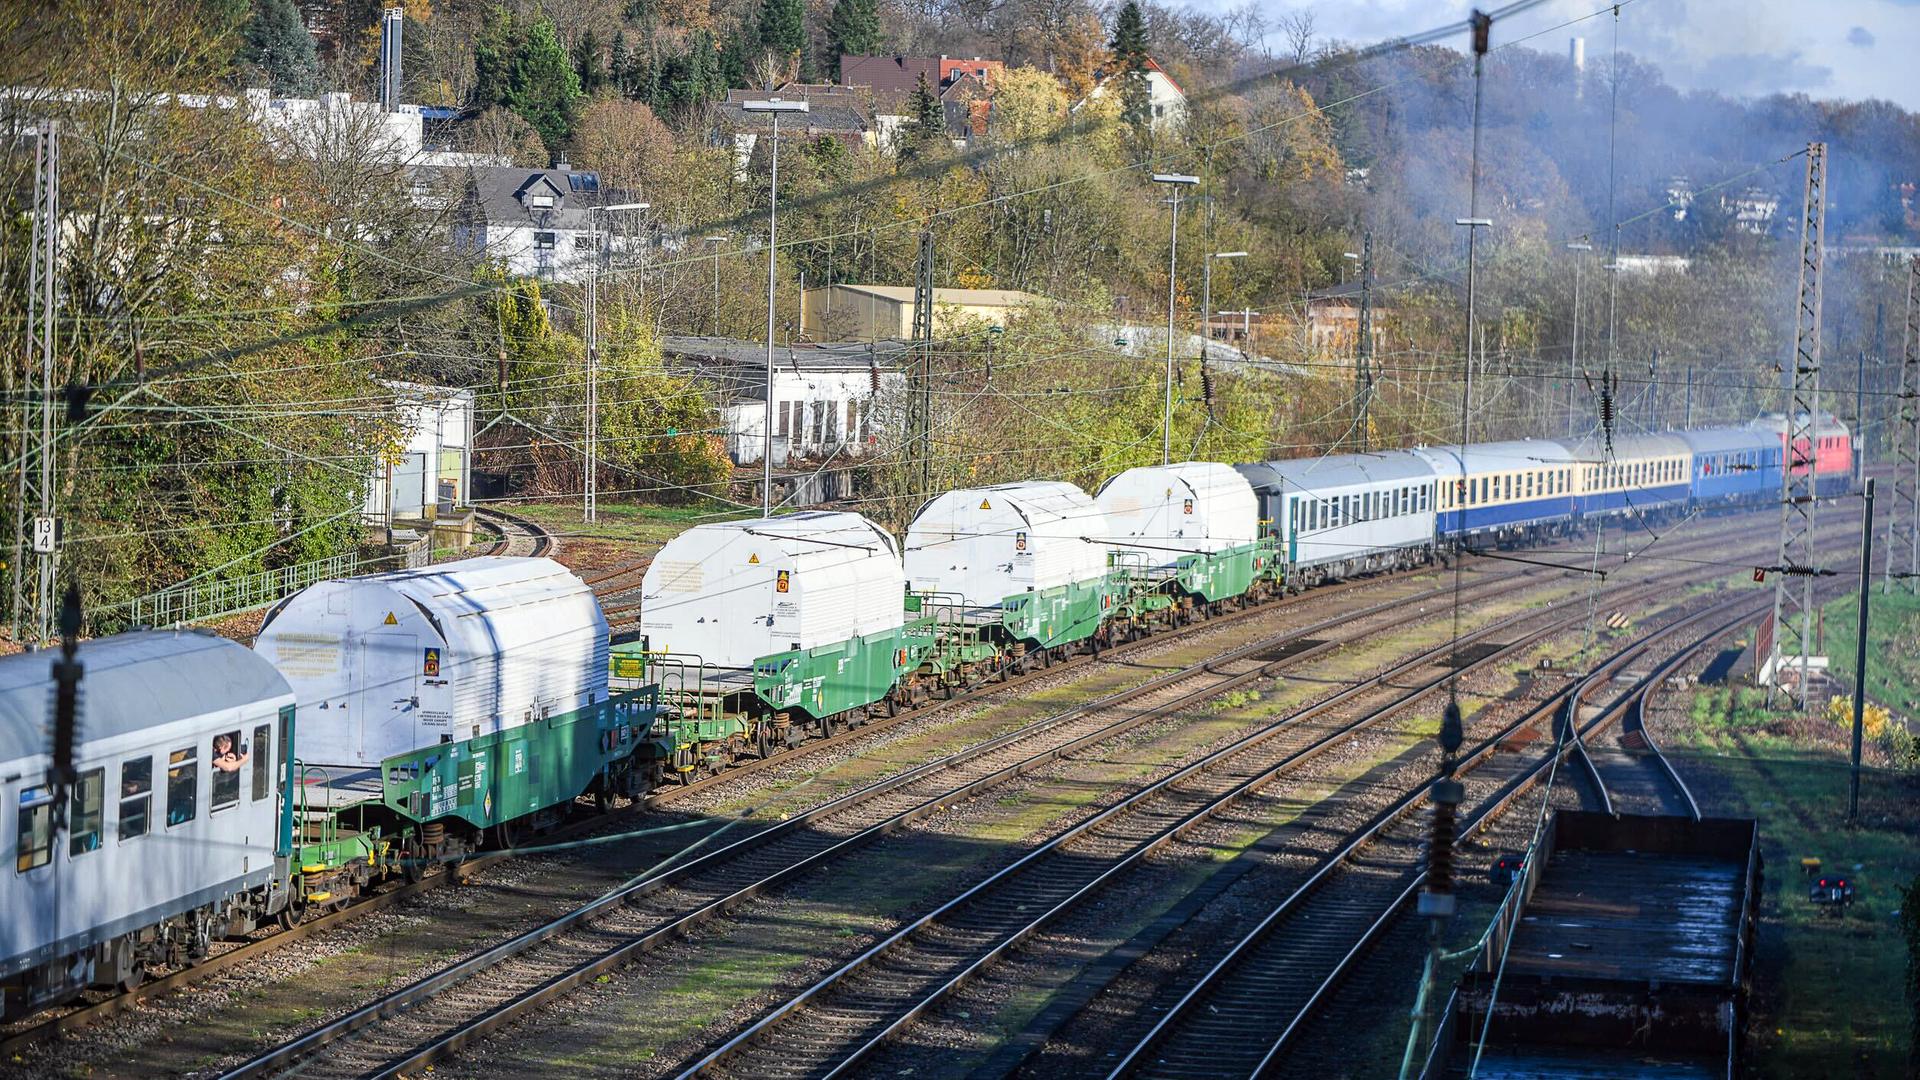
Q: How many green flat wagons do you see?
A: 4